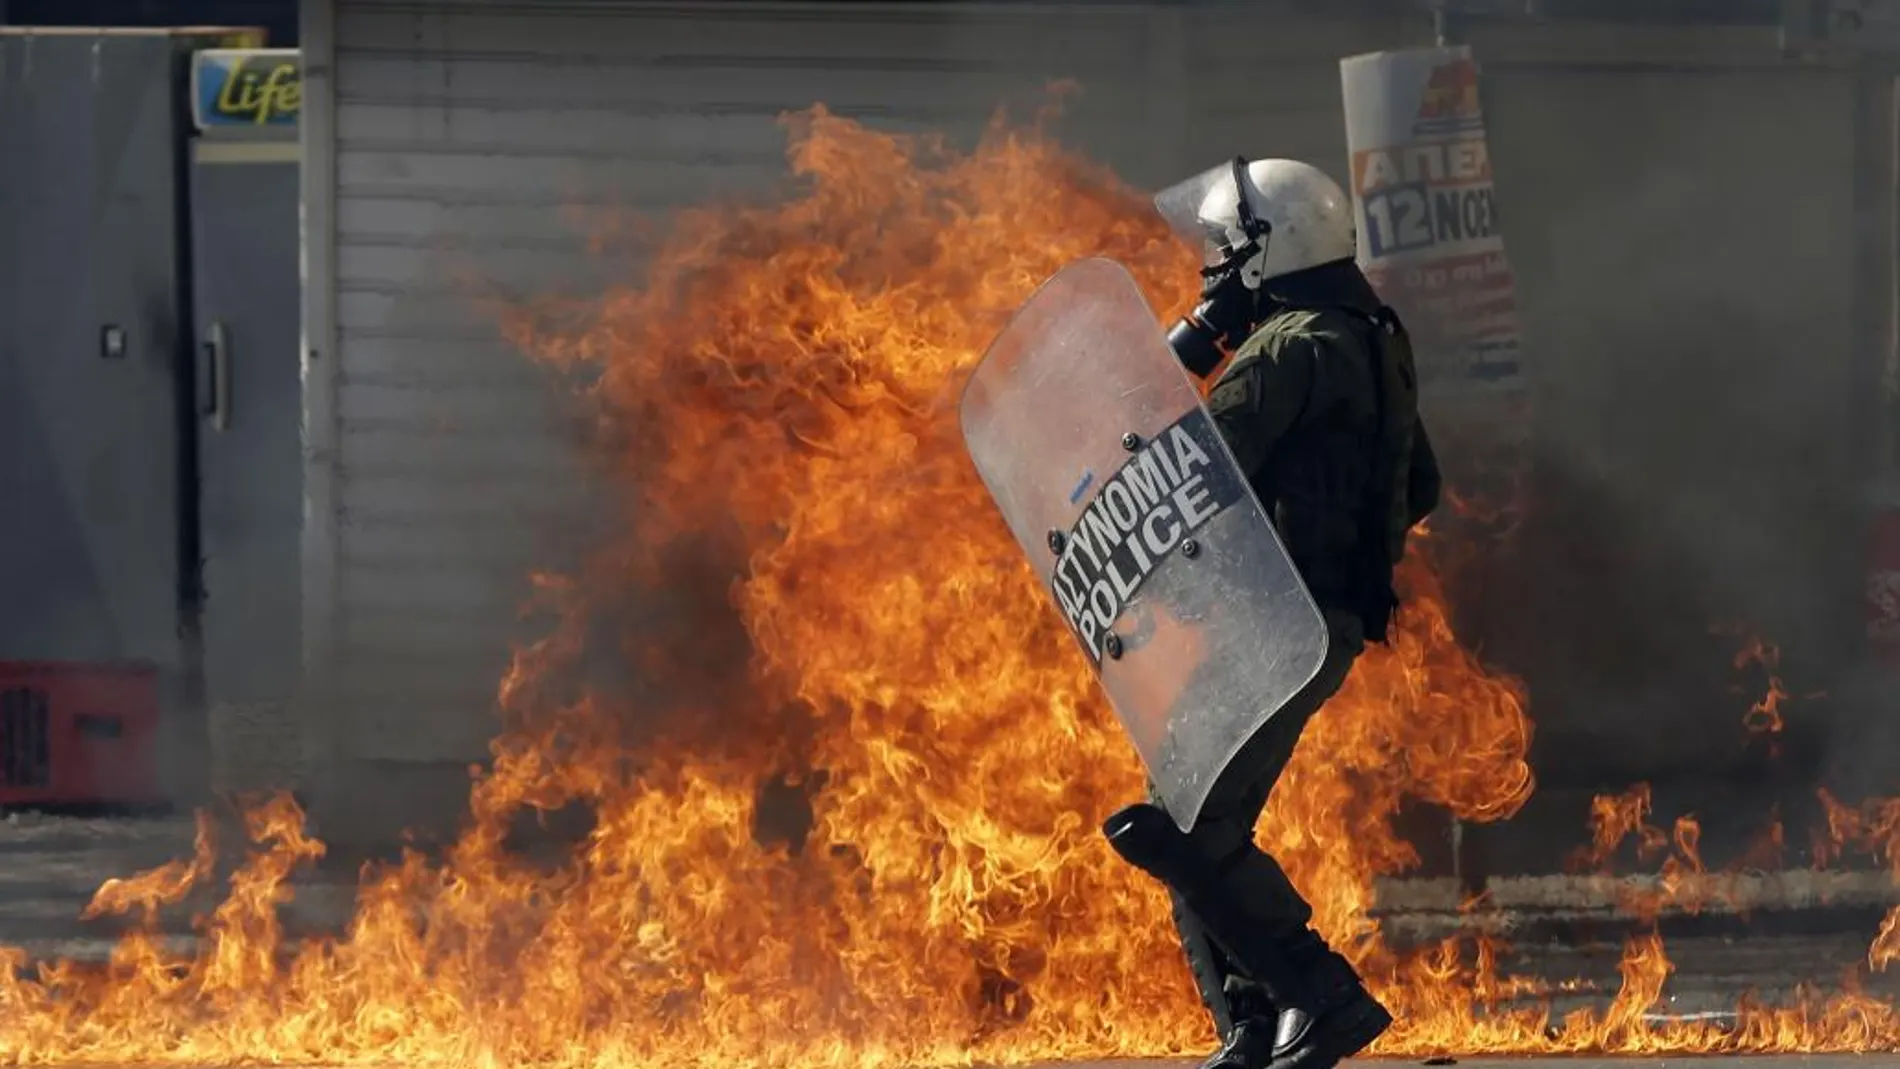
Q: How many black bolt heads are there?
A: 4